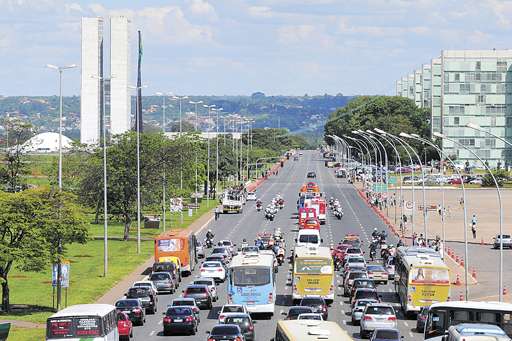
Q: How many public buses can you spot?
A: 7